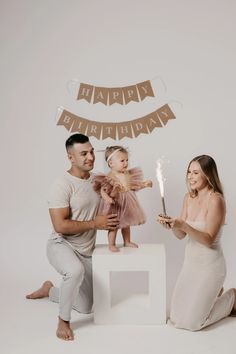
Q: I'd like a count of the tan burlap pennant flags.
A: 13